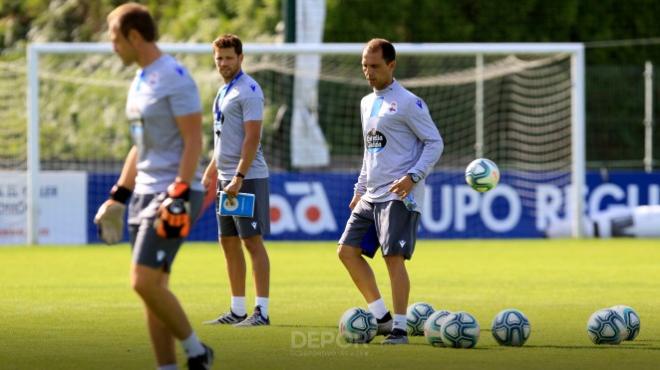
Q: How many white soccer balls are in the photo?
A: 8